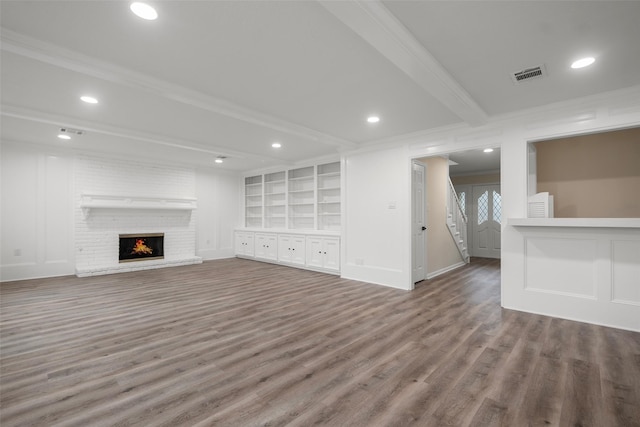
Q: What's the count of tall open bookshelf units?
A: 4